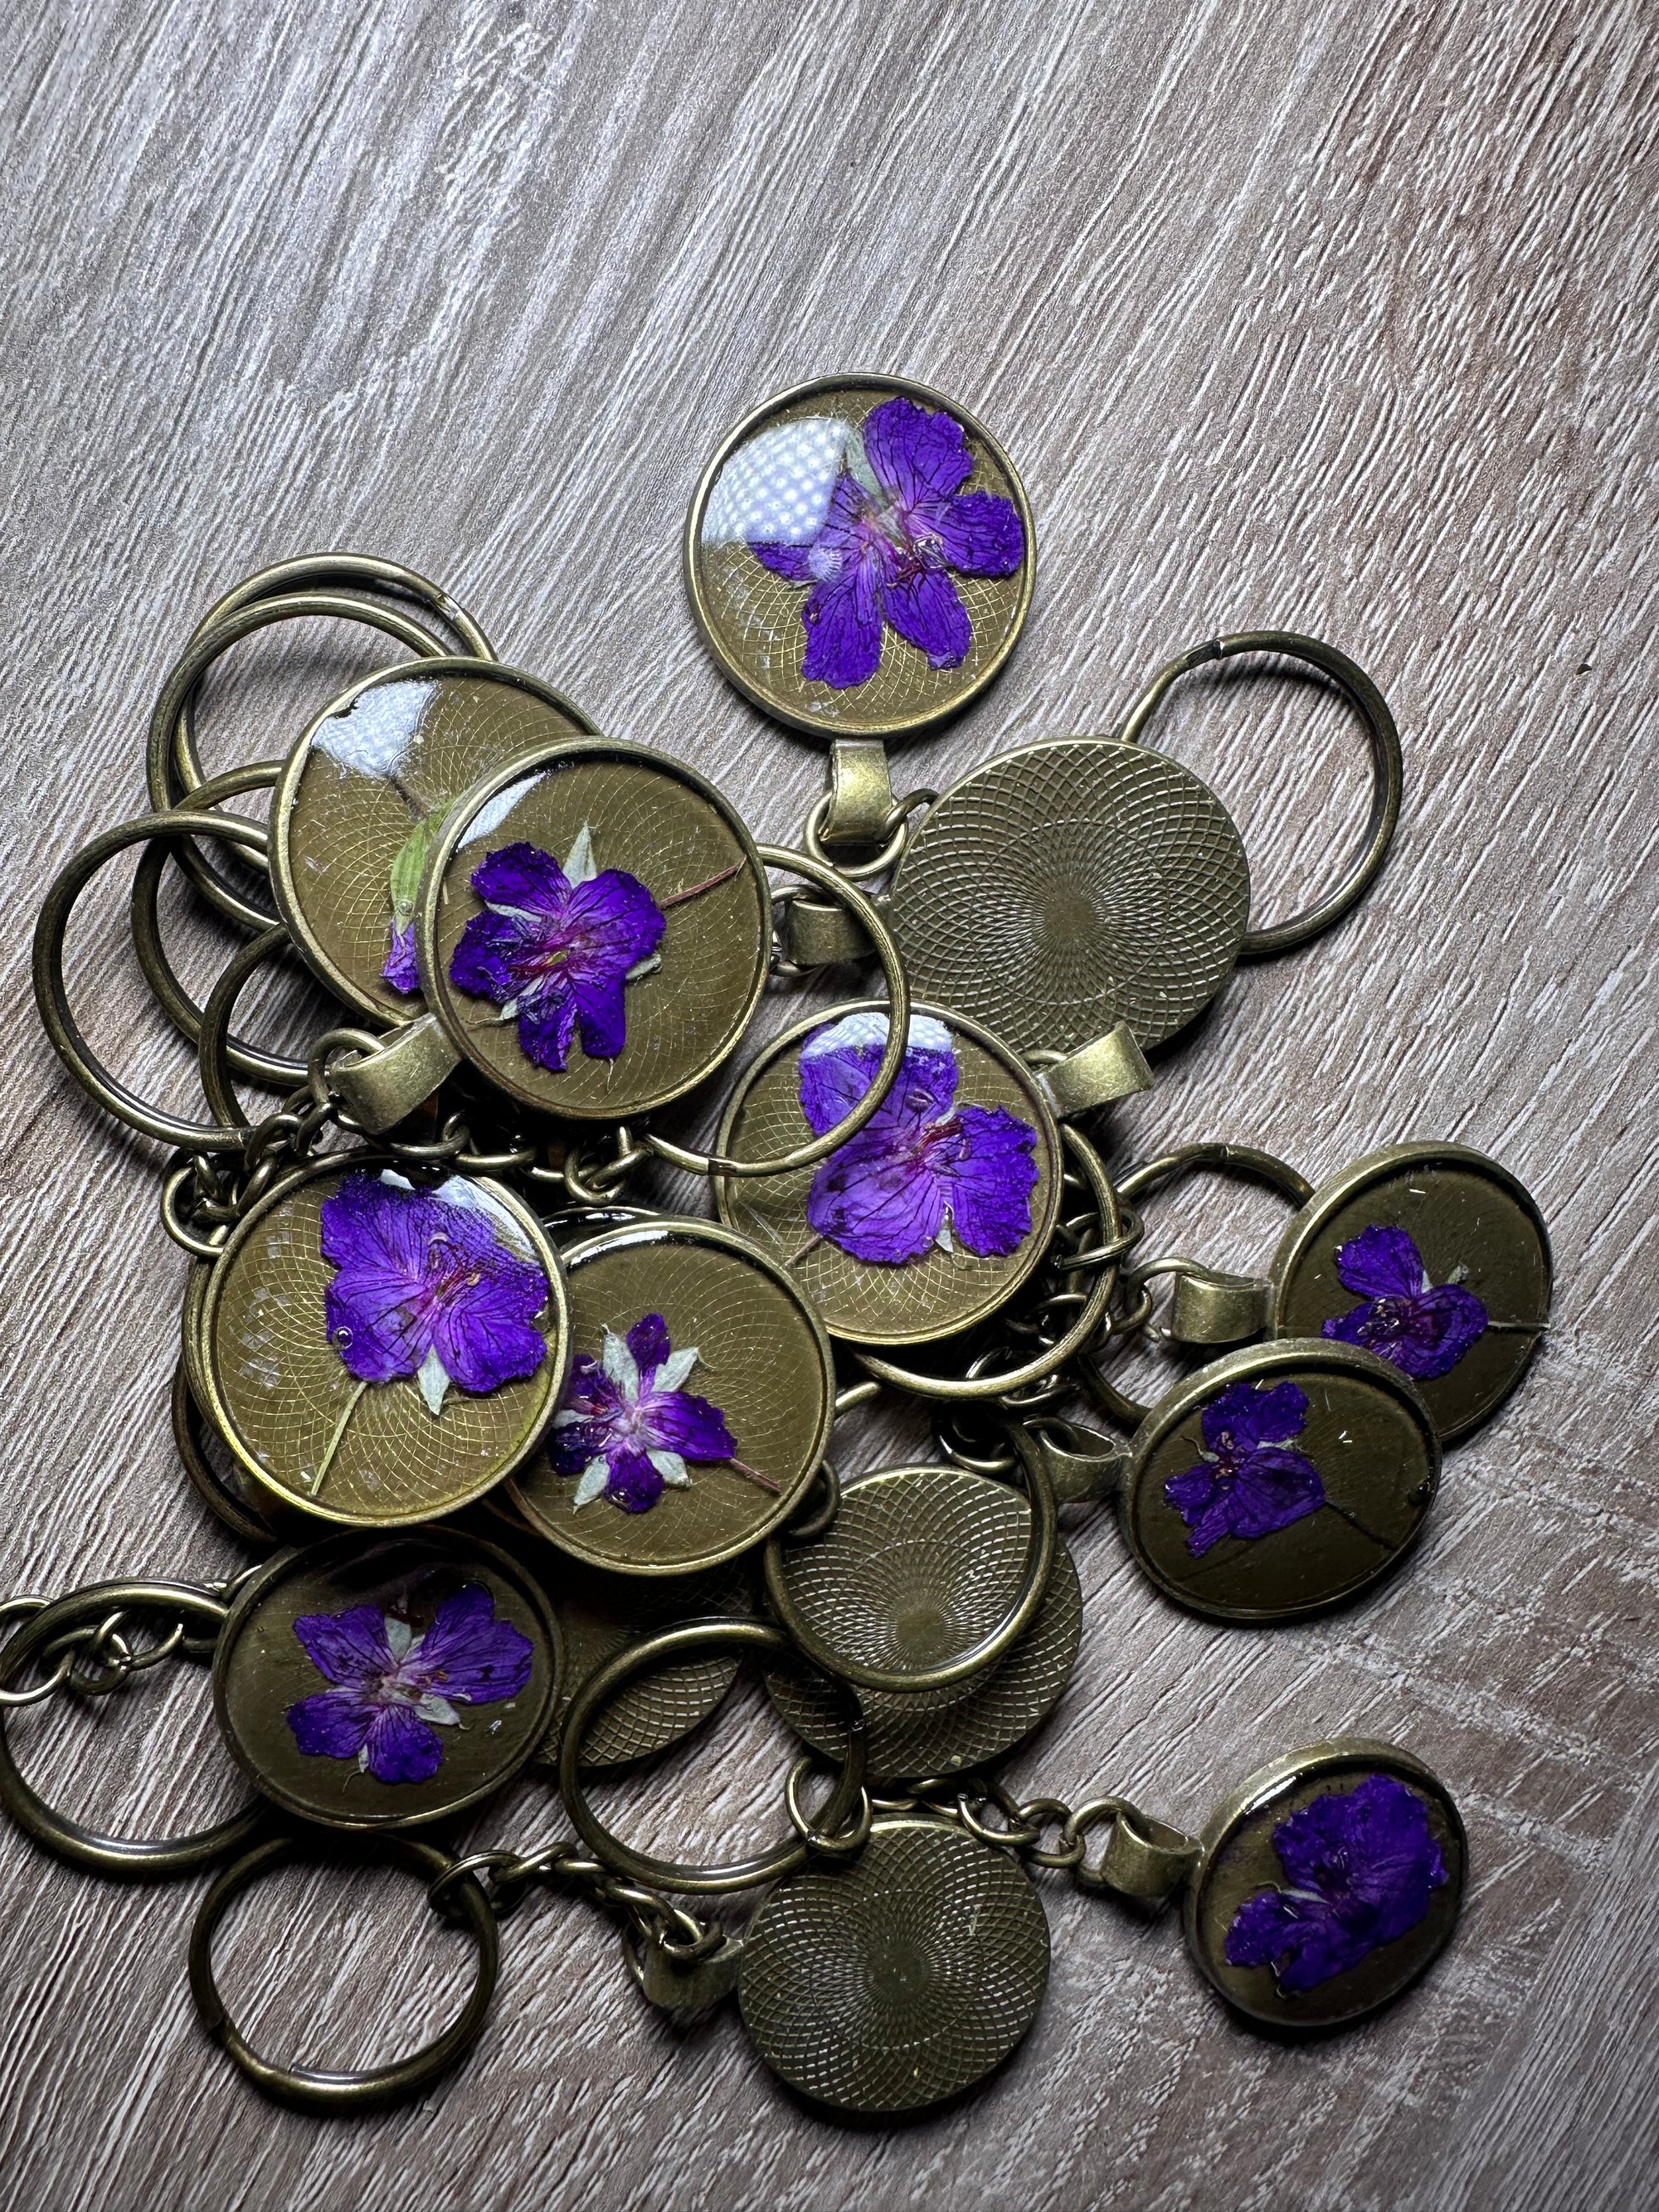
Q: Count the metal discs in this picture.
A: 14